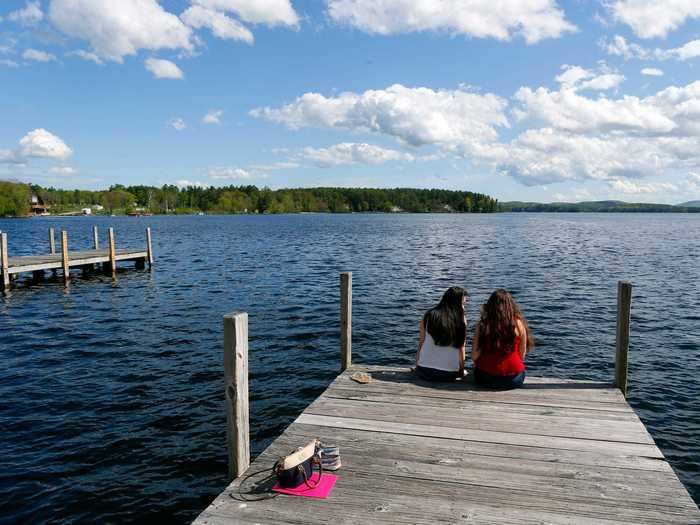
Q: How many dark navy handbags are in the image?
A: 1